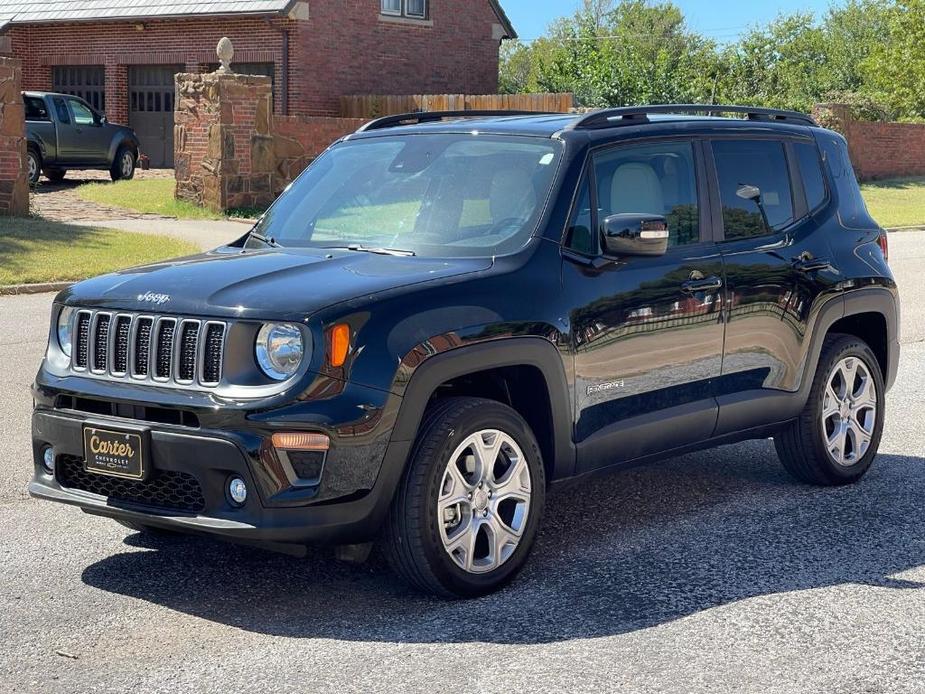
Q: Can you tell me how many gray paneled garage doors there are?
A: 3